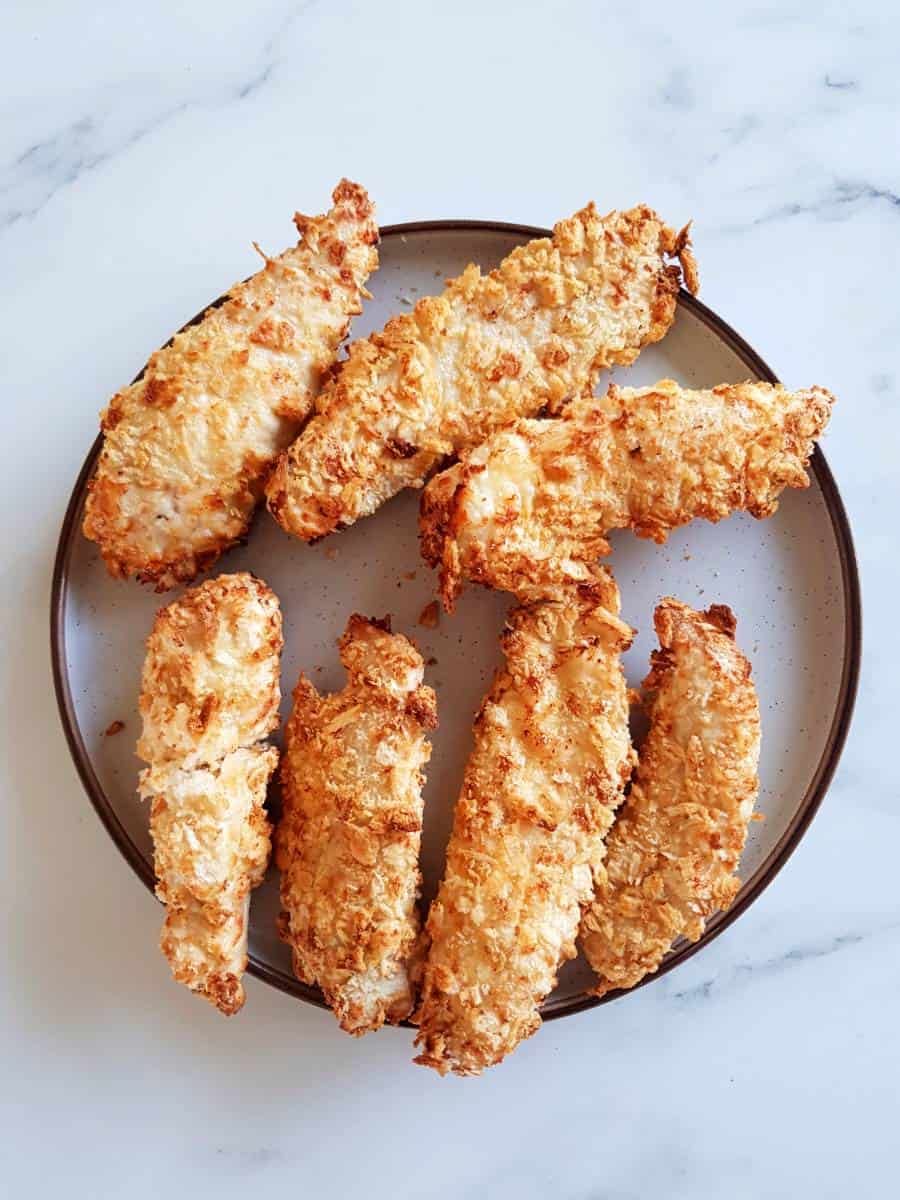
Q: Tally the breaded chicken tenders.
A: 7